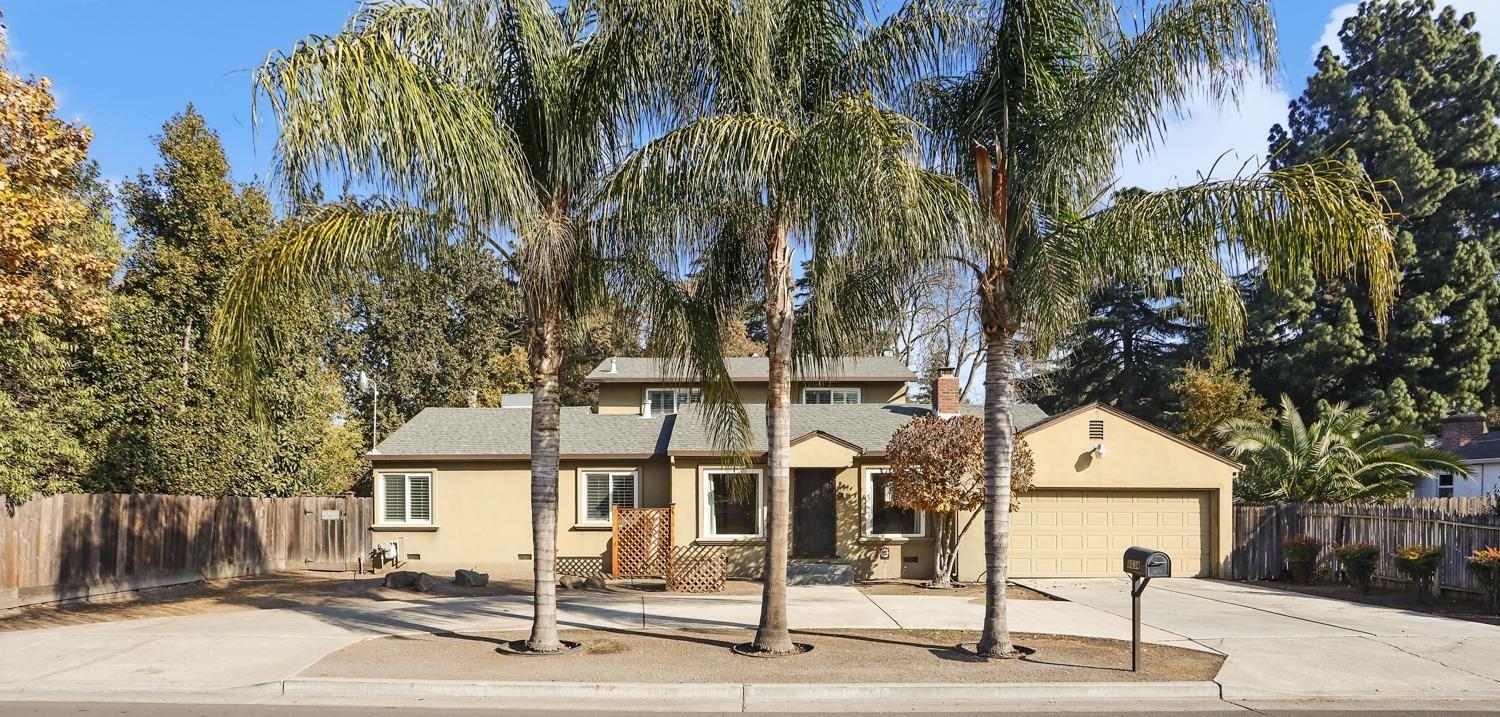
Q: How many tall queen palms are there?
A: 3